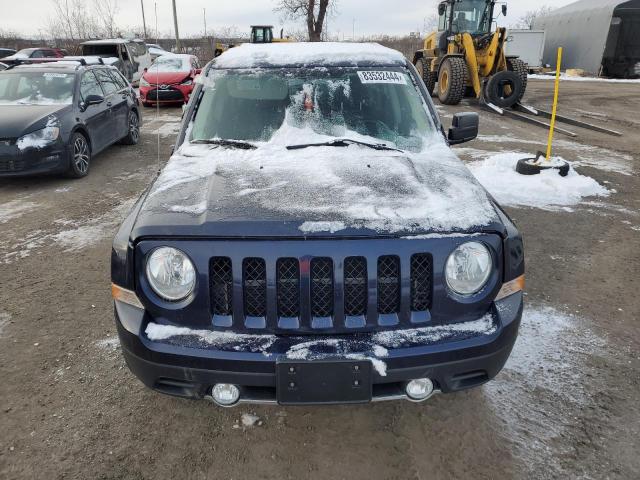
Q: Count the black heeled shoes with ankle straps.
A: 0